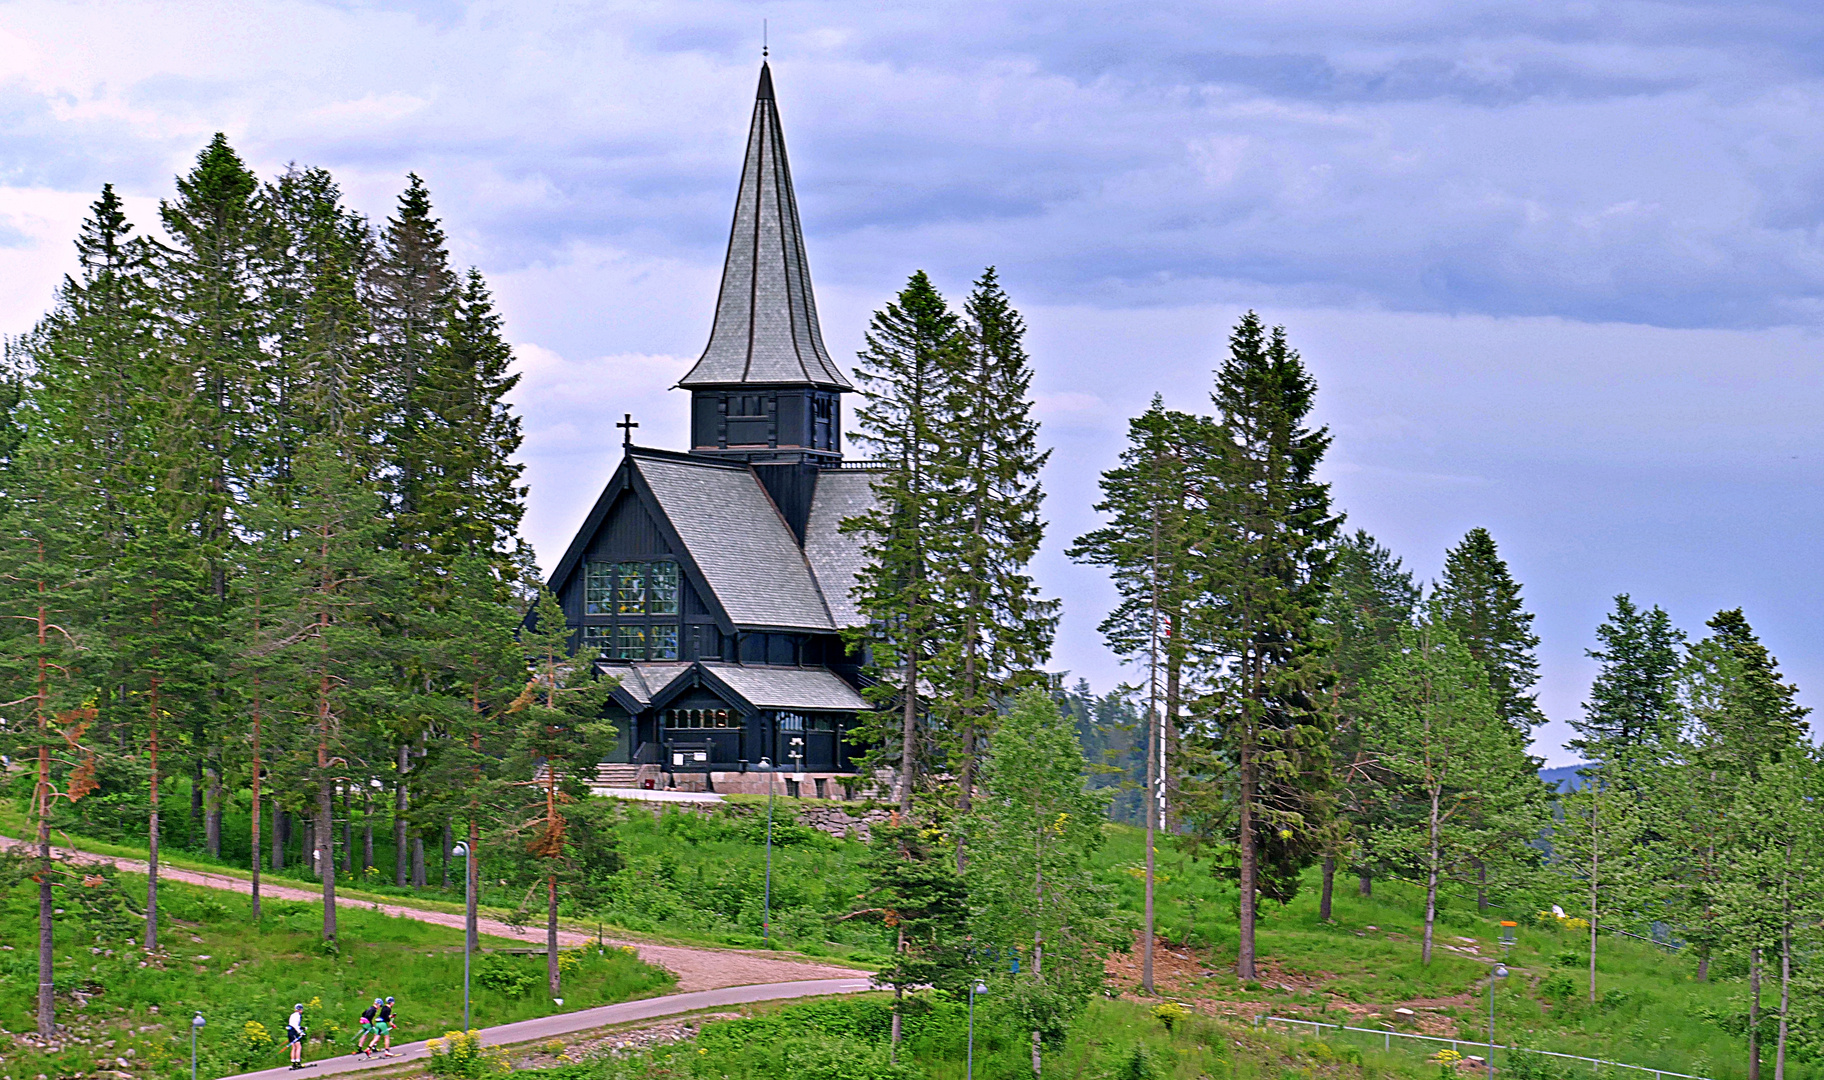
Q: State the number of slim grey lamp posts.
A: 5